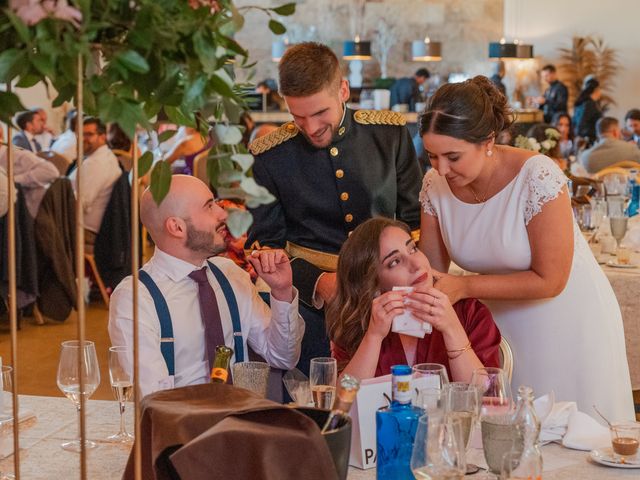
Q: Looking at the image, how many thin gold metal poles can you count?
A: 3